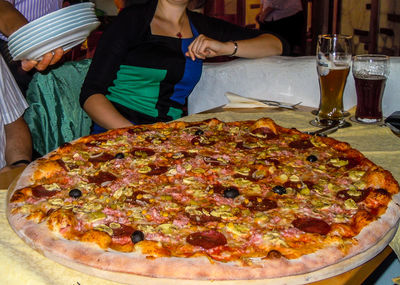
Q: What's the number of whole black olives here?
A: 7